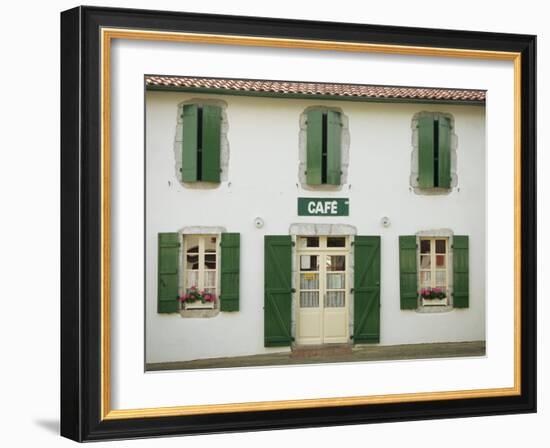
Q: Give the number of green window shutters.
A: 10